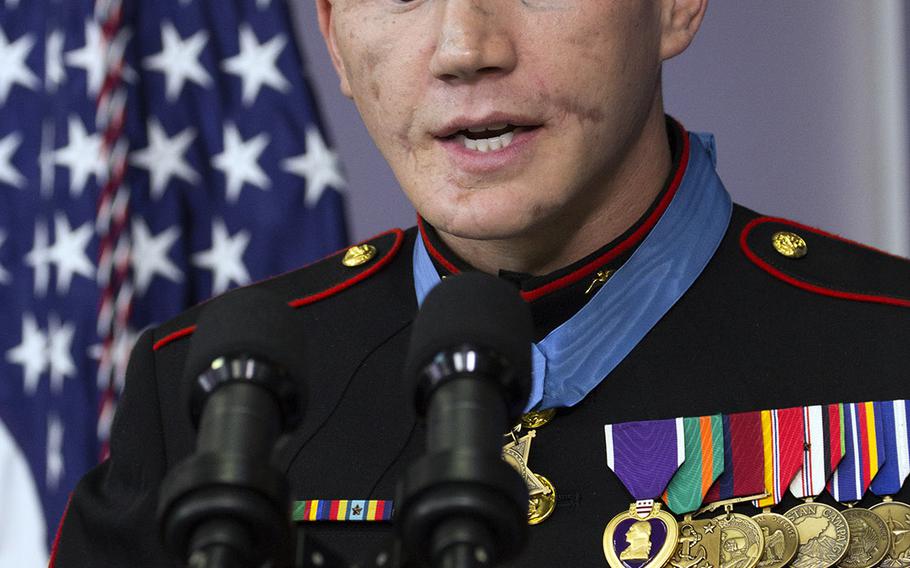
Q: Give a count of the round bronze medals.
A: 5